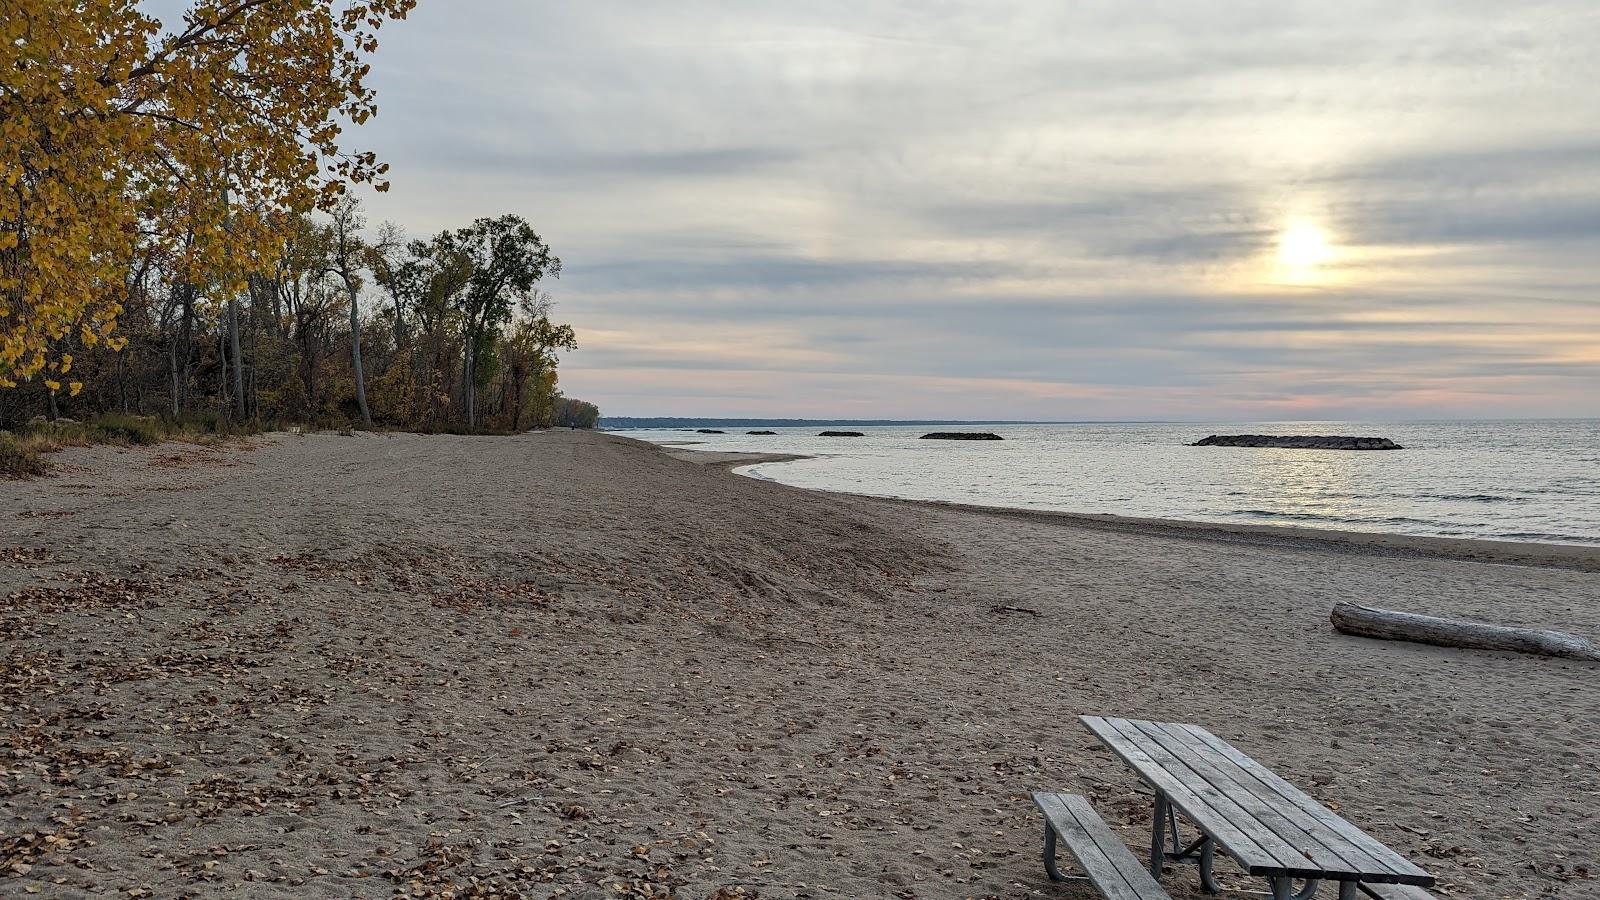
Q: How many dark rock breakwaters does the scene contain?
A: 5